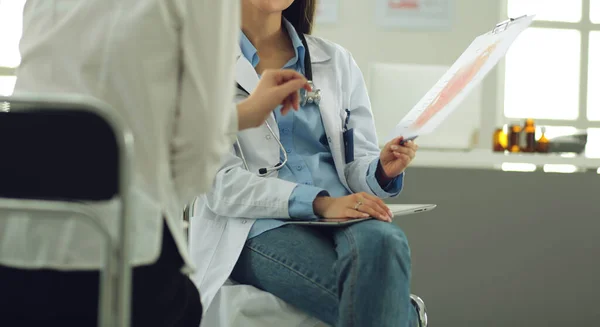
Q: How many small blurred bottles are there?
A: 4